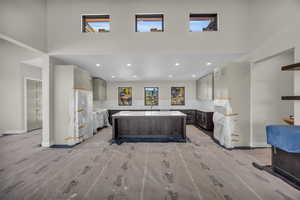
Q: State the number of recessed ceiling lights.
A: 8